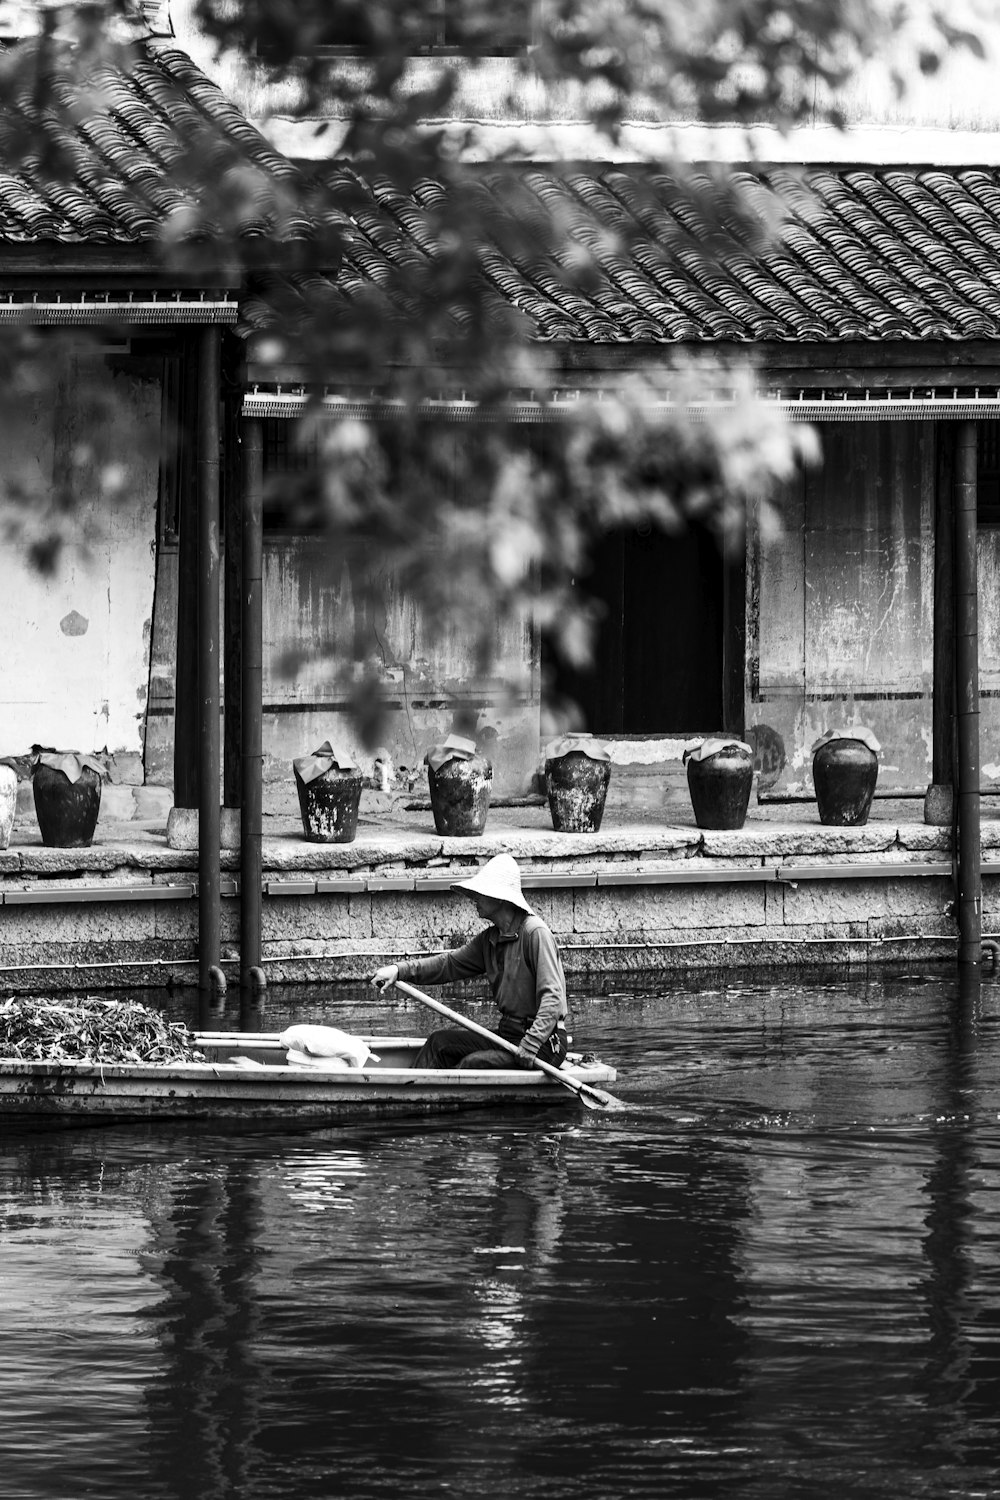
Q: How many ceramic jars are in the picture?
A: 7